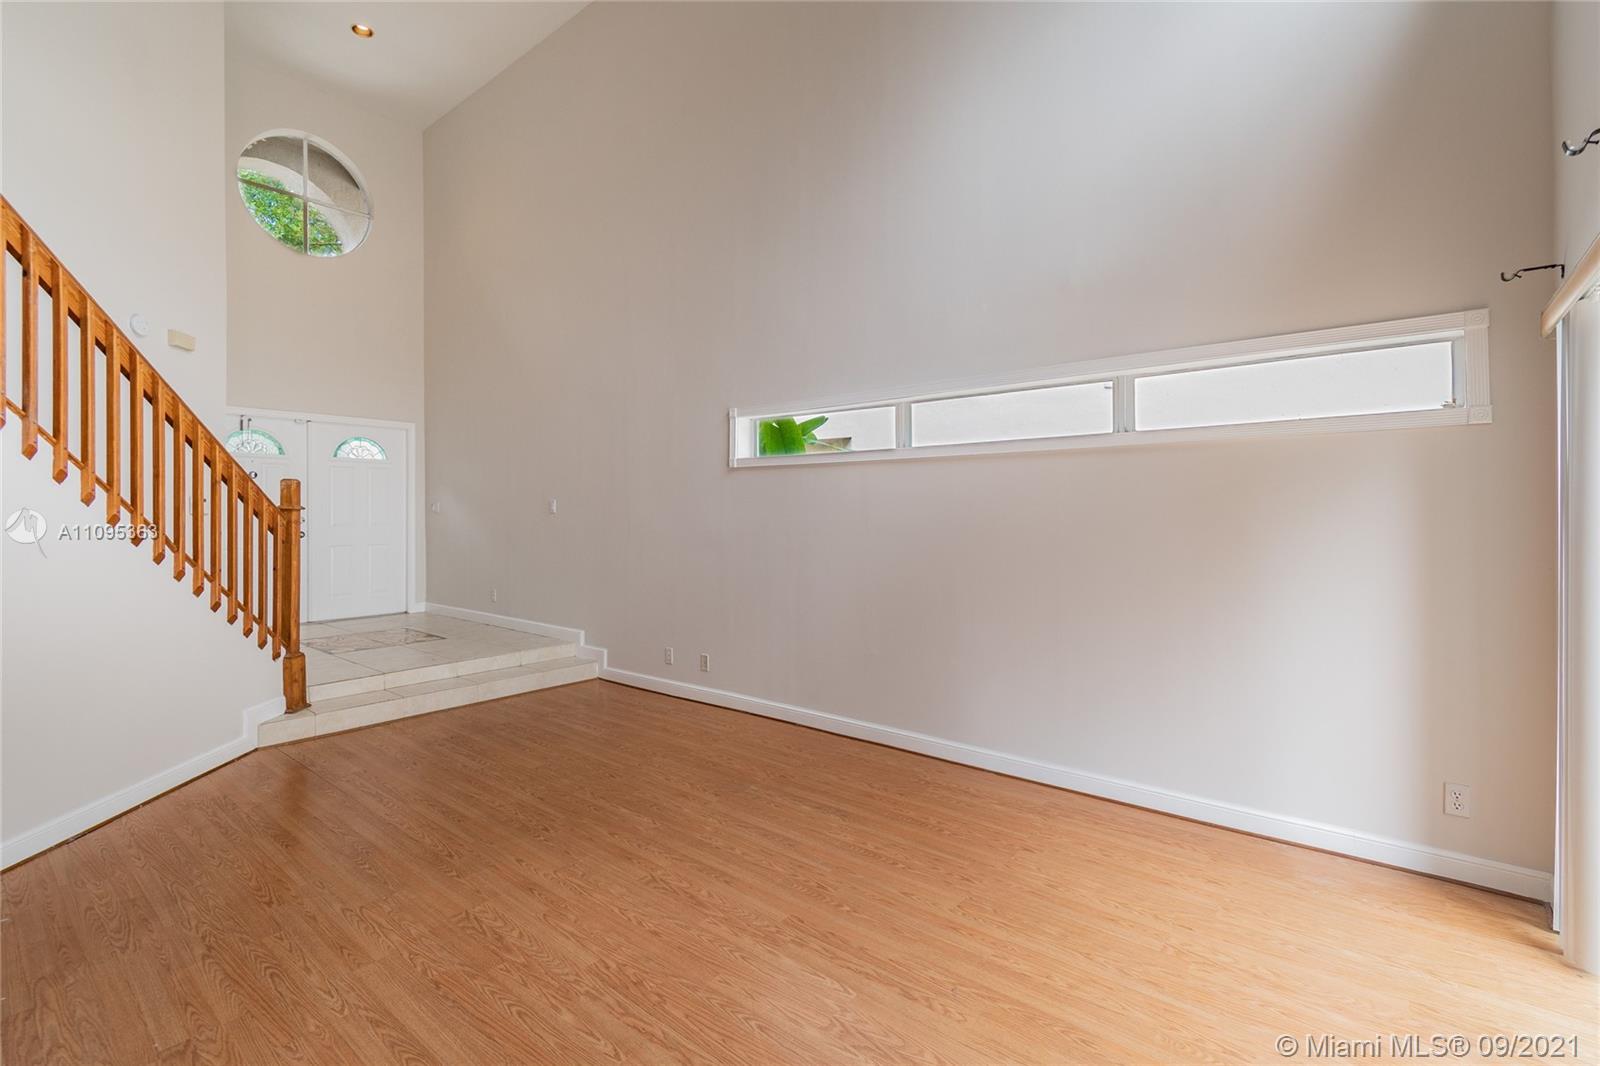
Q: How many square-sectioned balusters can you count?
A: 14